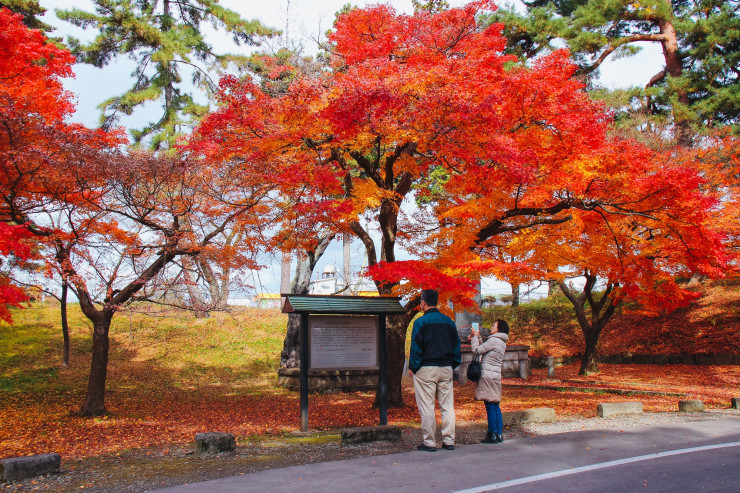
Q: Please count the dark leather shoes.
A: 4